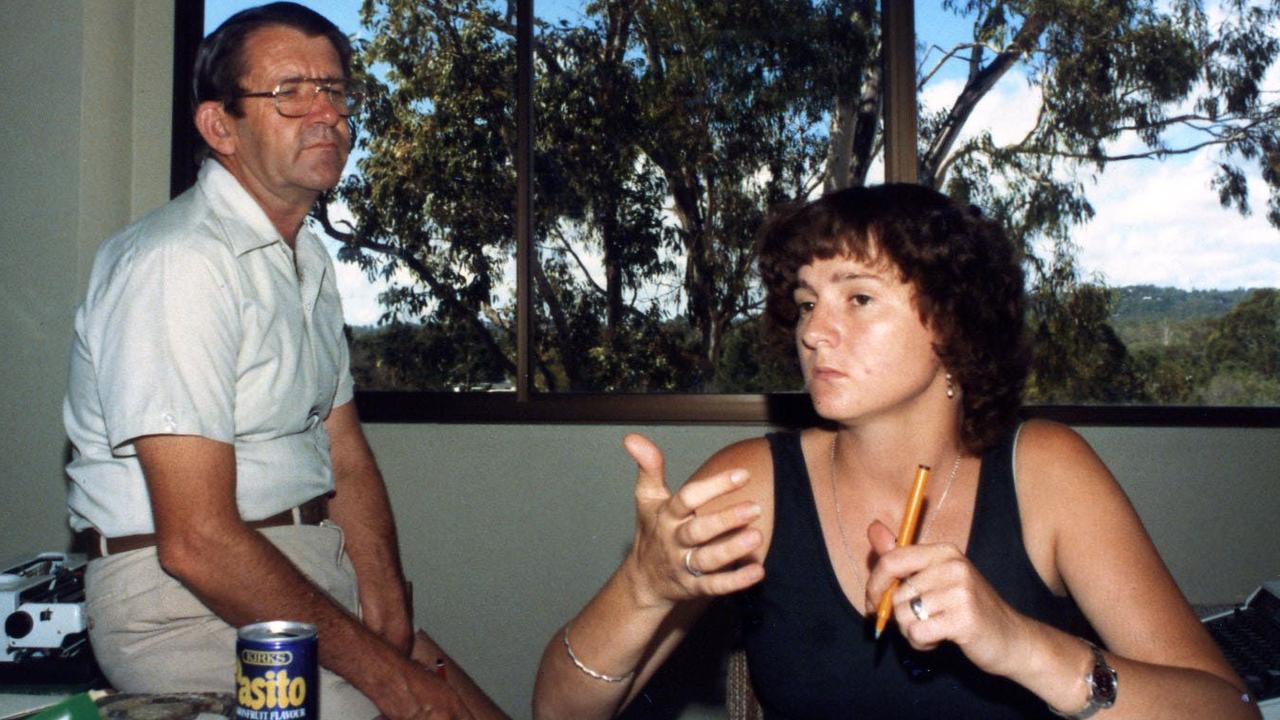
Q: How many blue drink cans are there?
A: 1